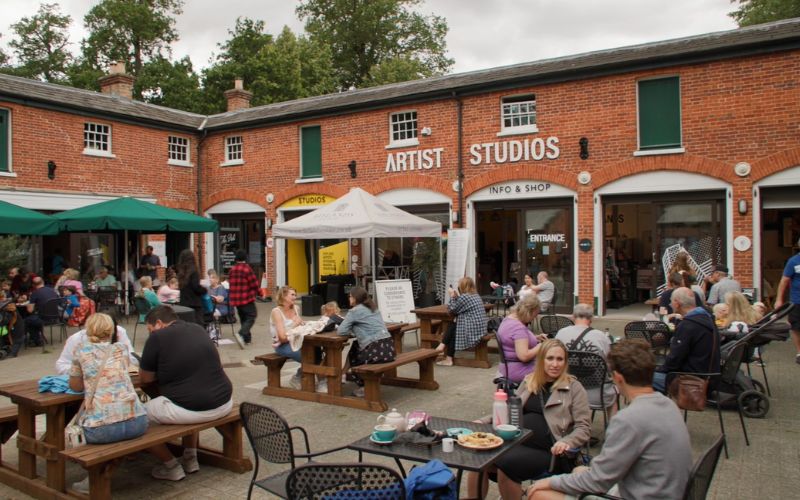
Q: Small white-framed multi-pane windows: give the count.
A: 5